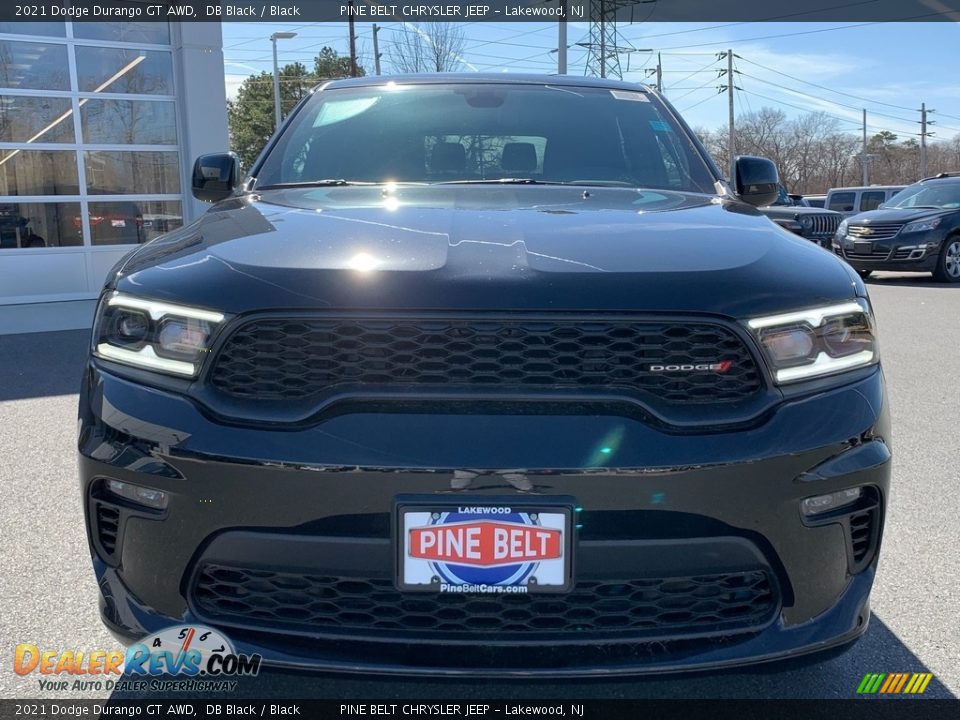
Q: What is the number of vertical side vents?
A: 2